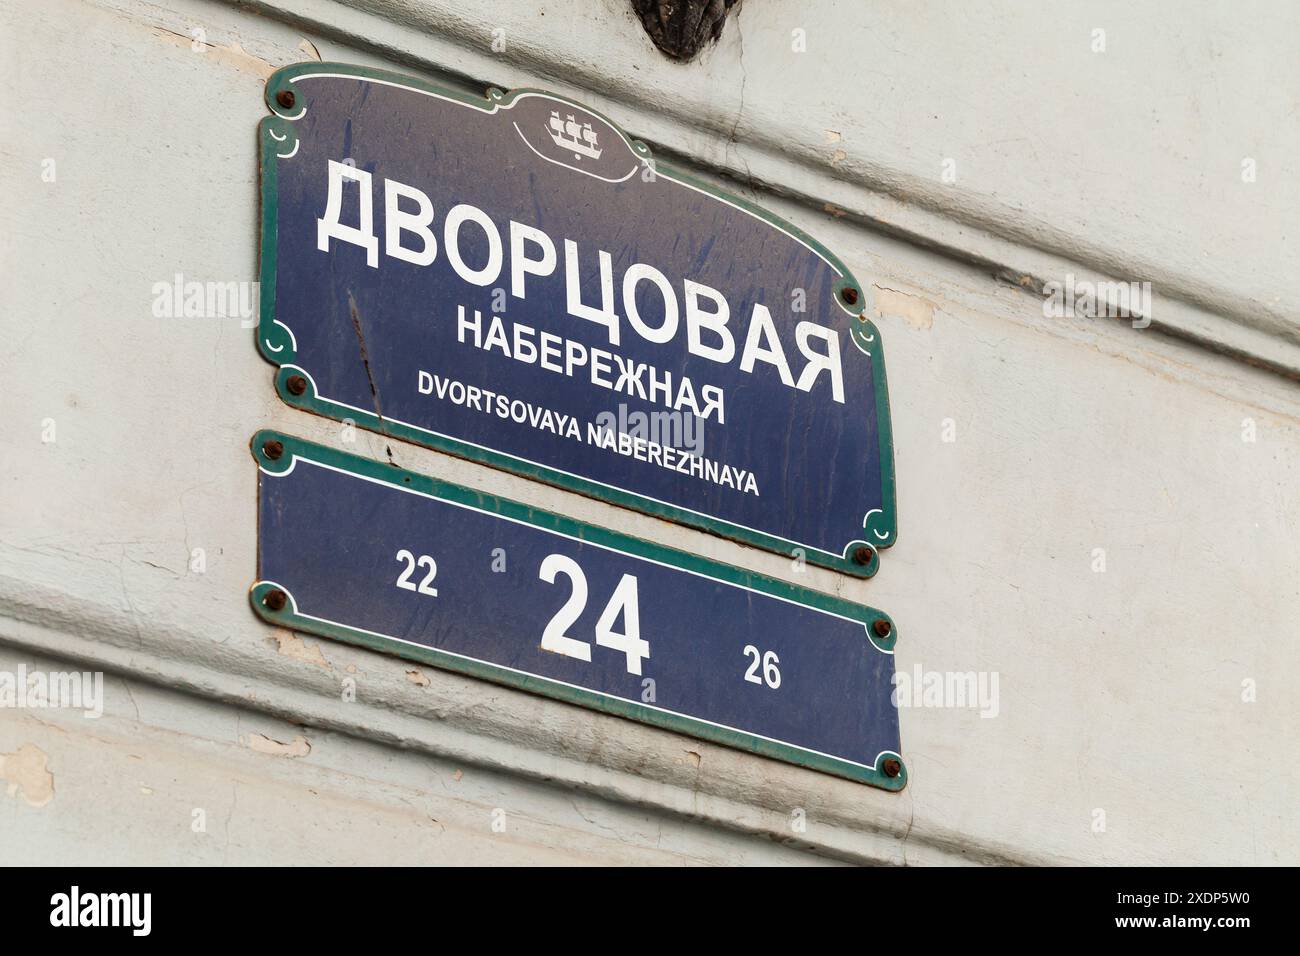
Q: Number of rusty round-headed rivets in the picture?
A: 8